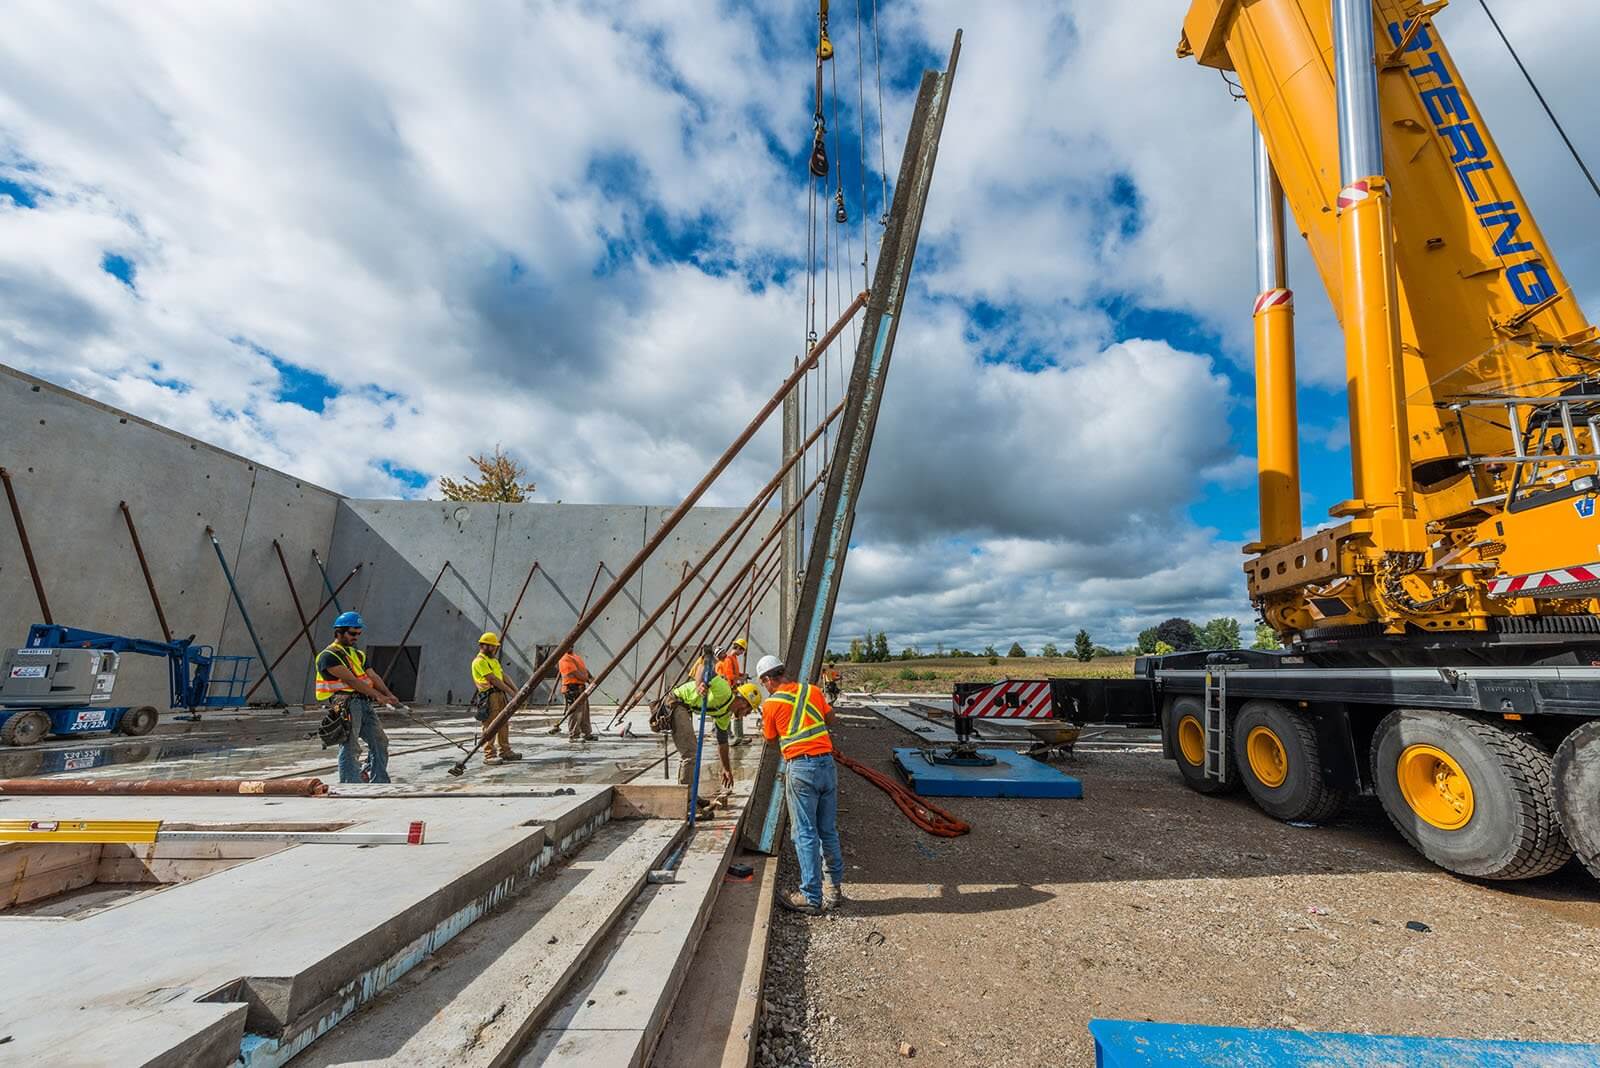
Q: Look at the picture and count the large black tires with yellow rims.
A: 3